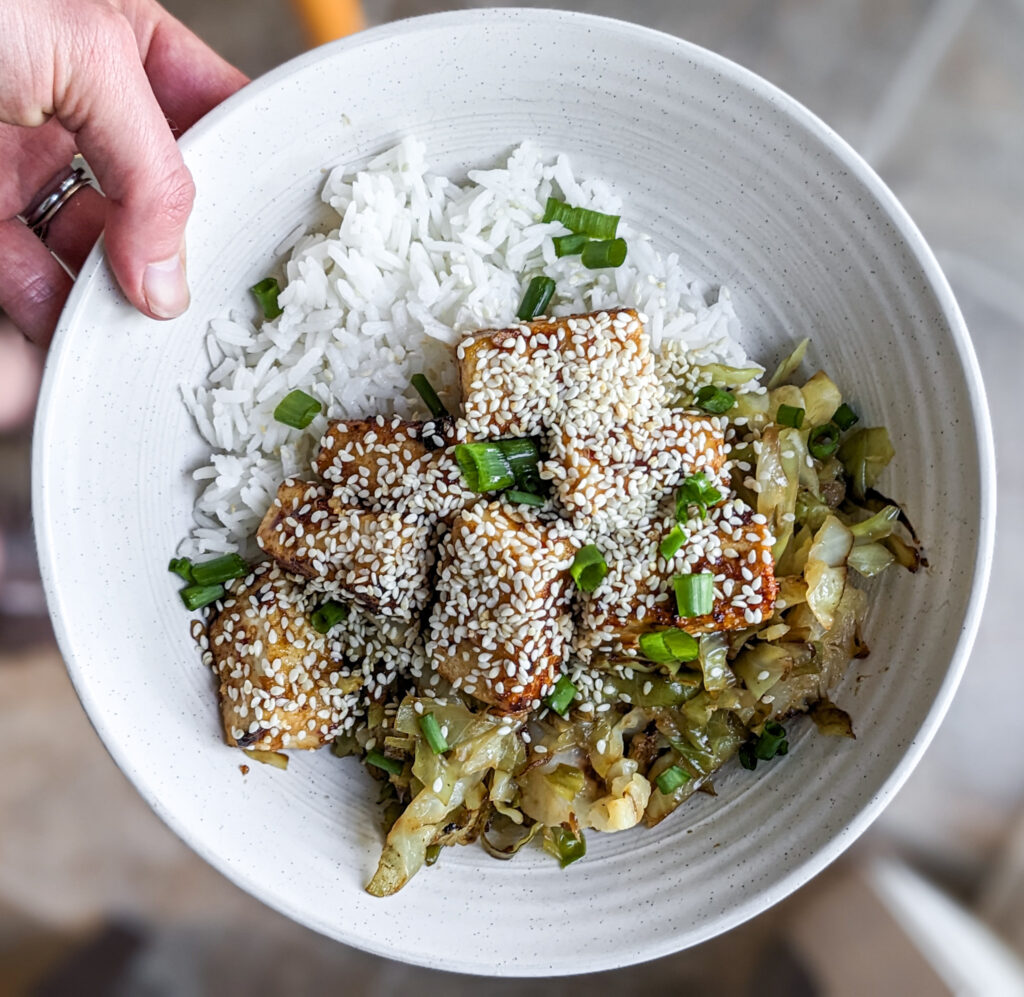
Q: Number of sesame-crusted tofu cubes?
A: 7